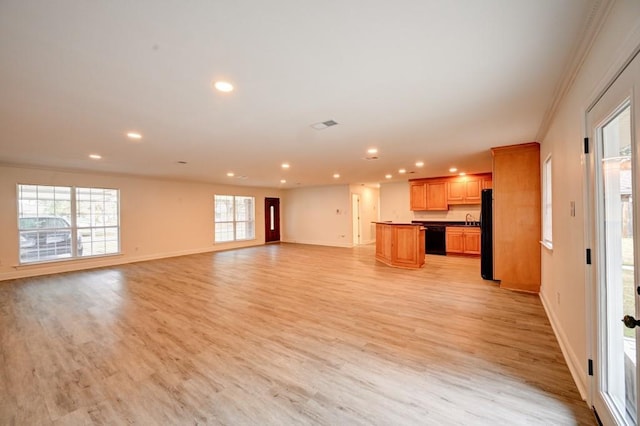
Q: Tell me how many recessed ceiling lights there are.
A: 13